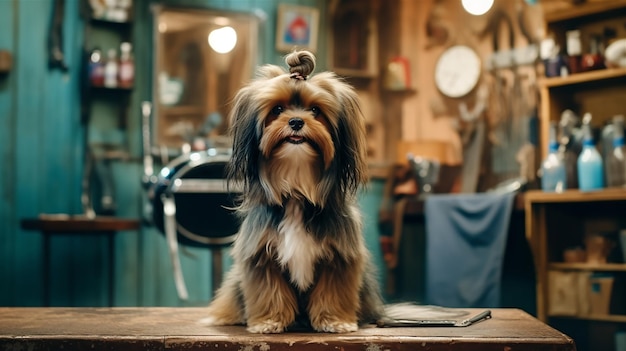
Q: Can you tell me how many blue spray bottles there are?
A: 2